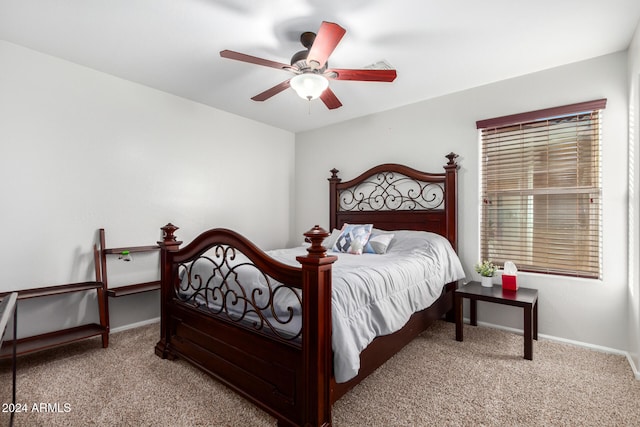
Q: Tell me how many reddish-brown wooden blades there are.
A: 5